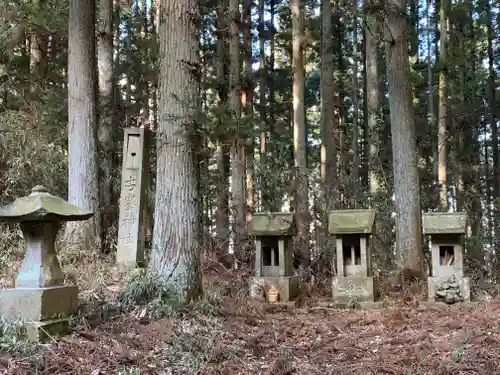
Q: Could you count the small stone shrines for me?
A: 3